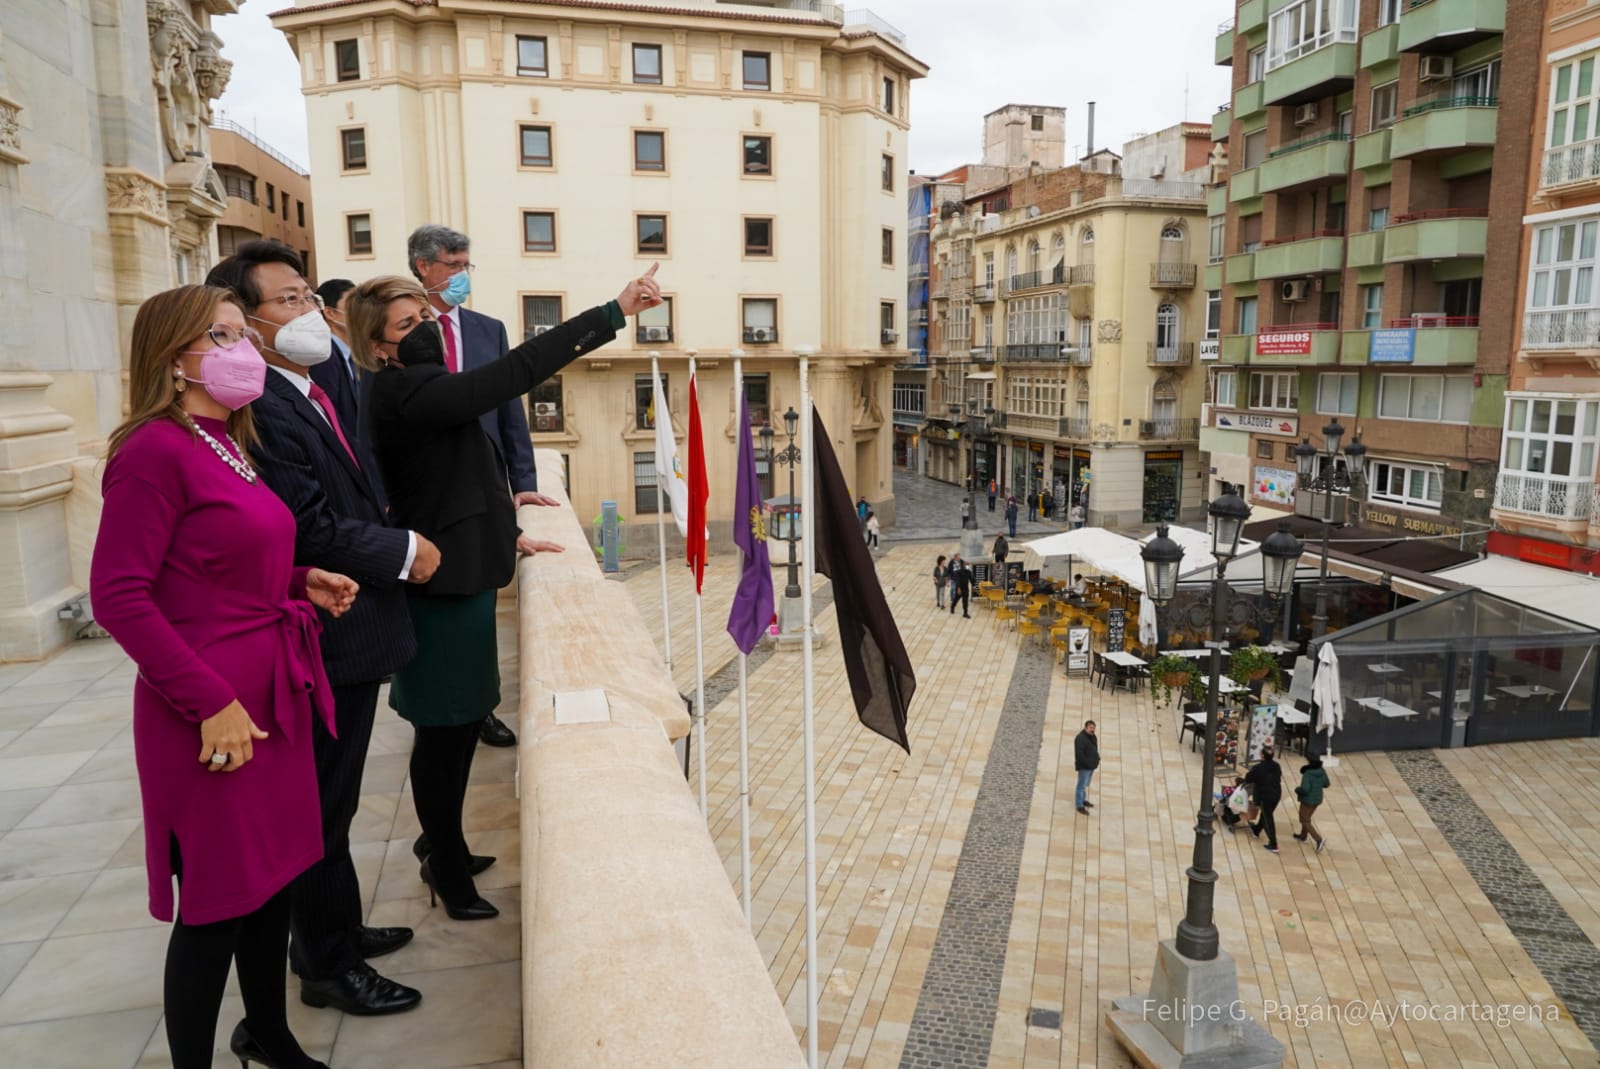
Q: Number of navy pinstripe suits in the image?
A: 1